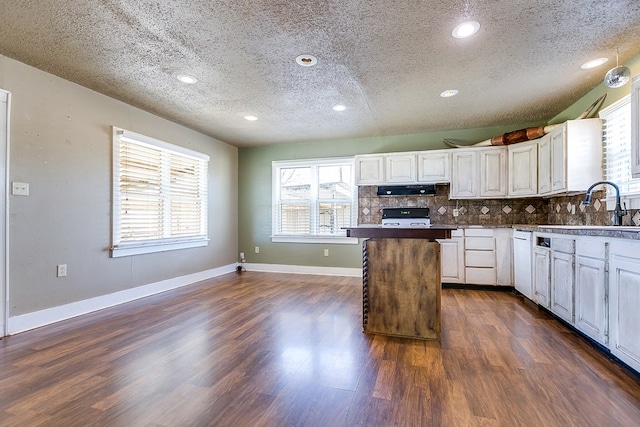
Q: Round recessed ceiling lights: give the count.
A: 7